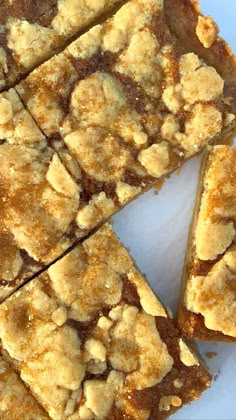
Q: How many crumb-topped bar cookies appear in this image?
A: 6